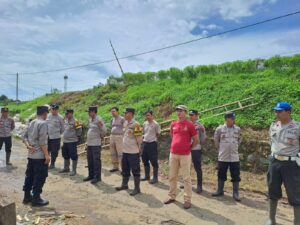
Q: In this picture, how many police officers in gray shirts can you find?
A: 11